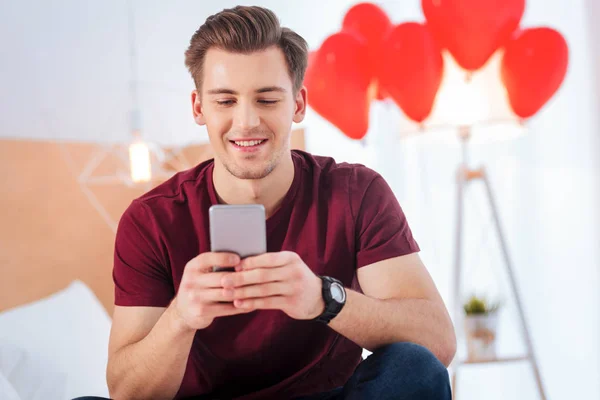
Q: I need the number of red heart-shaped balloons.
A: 5